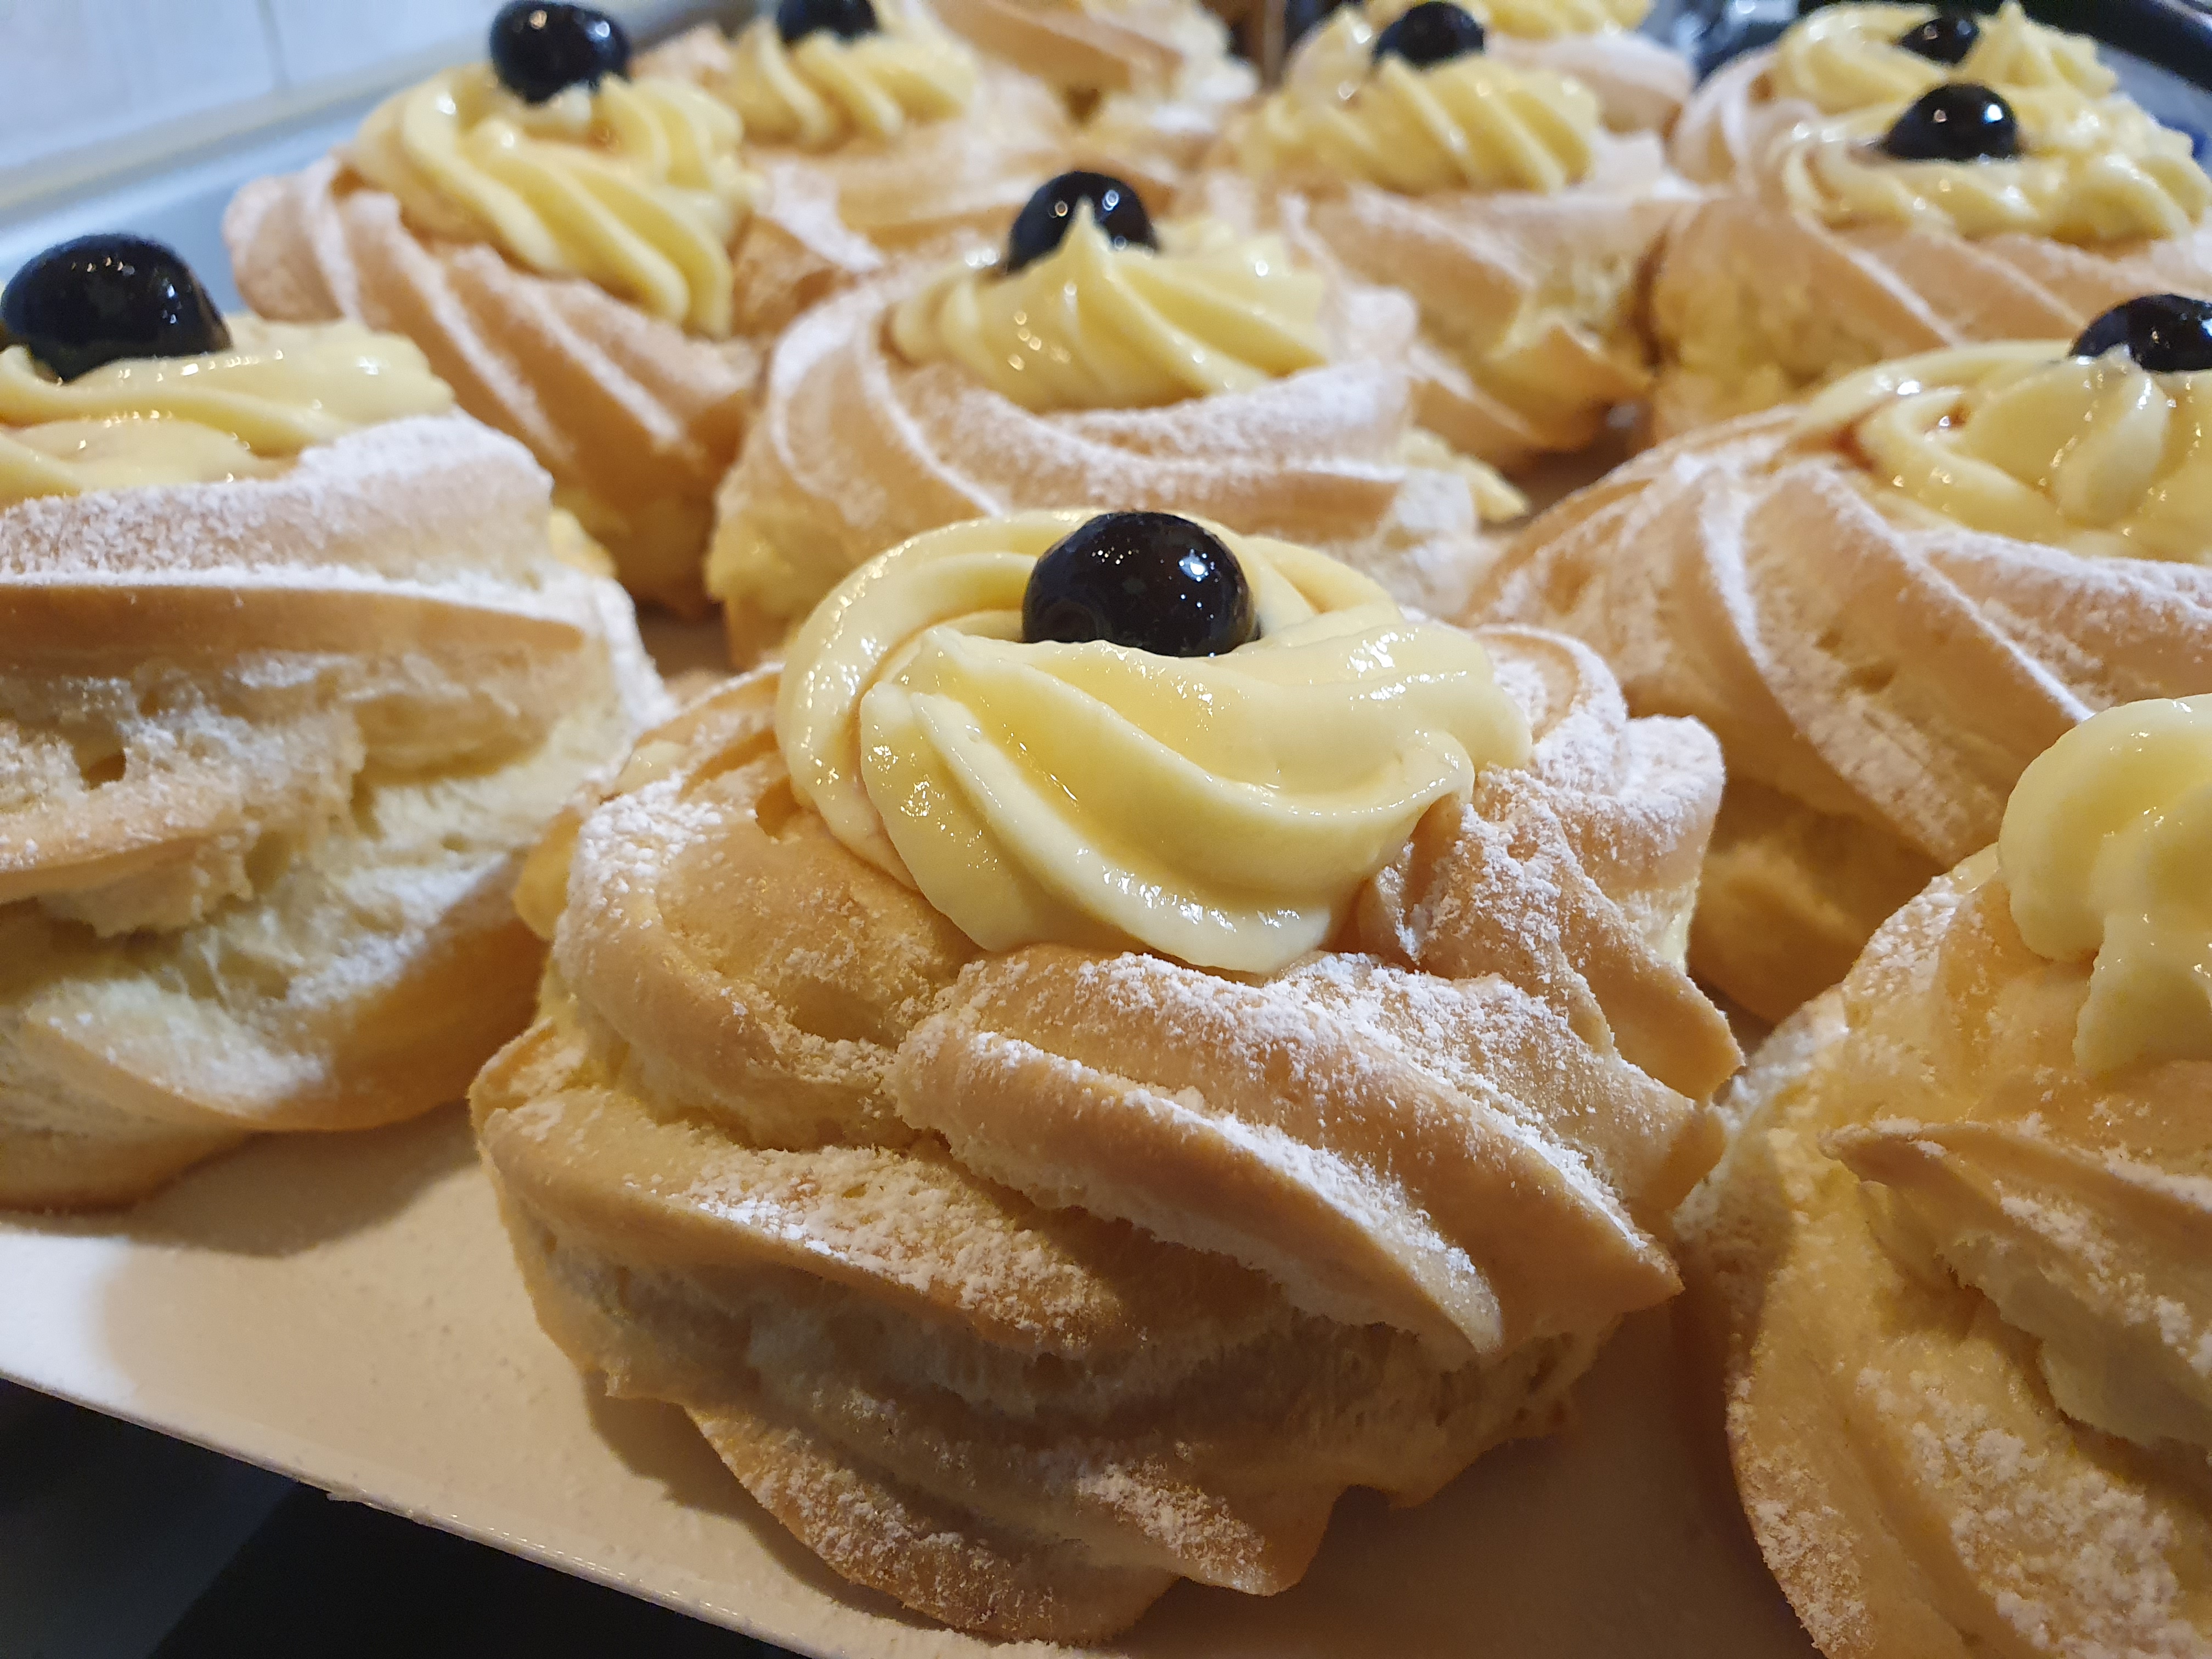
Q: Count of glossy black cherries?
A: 9